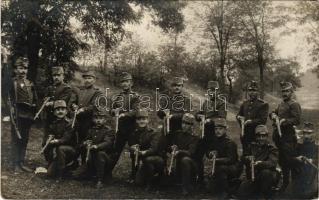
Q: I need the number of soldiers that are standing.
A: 8